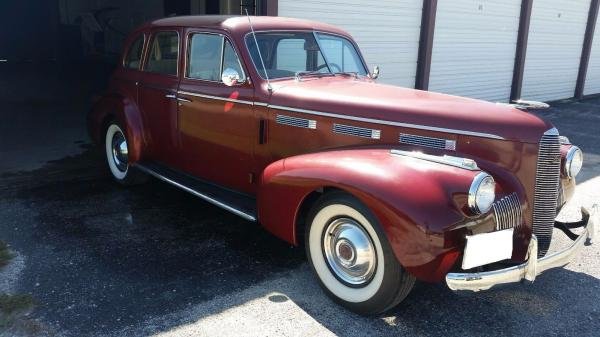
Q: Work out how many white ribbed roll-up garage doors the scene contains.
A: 4